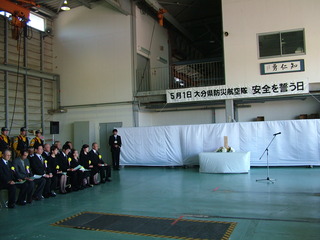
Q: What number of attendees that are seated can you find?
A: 12